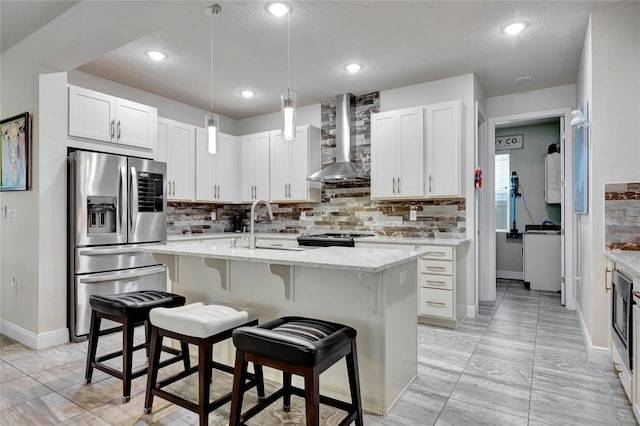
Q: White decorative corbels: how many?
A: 4